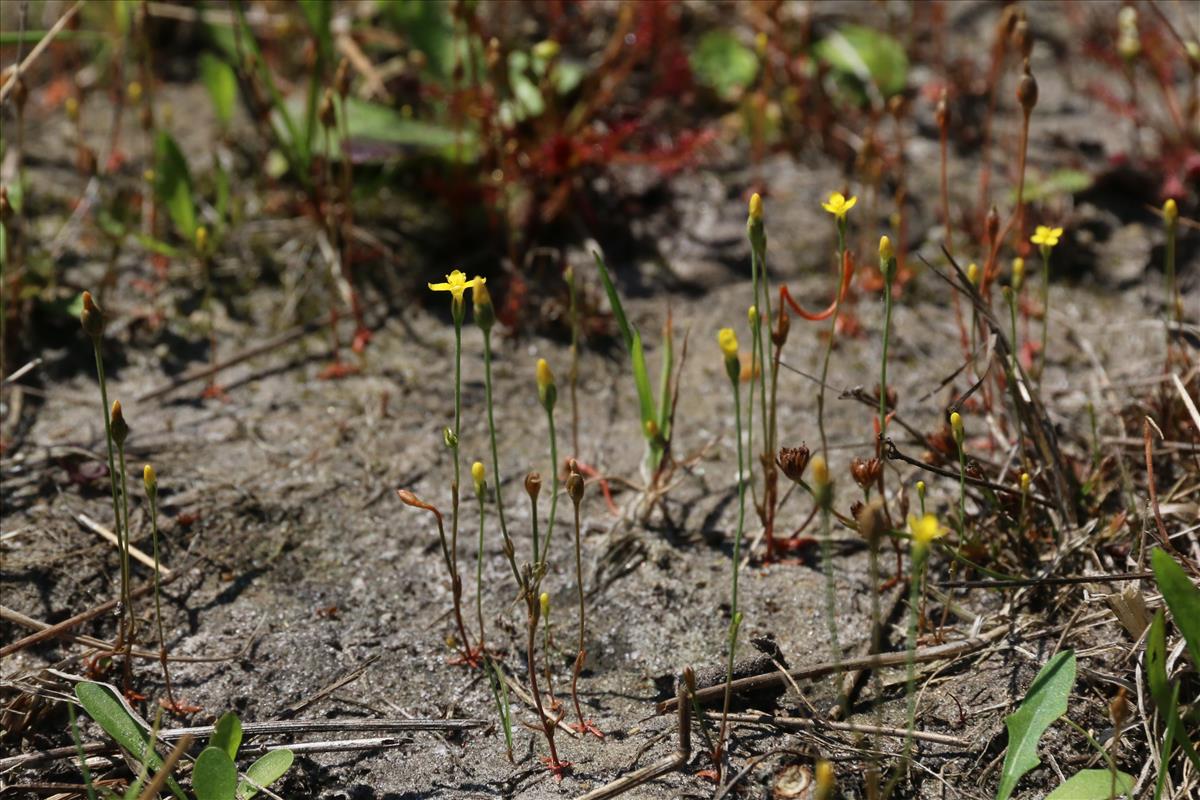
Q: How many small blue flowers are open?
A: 0